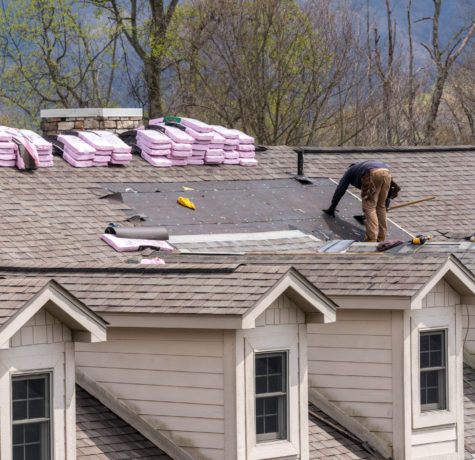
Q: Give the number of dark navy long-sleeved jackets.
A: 1